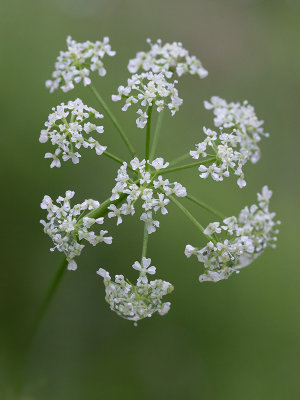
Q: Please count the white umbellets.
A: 11